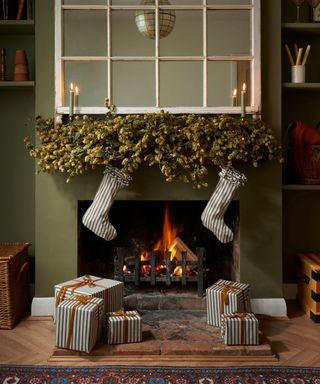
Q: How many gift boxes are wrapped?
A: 5